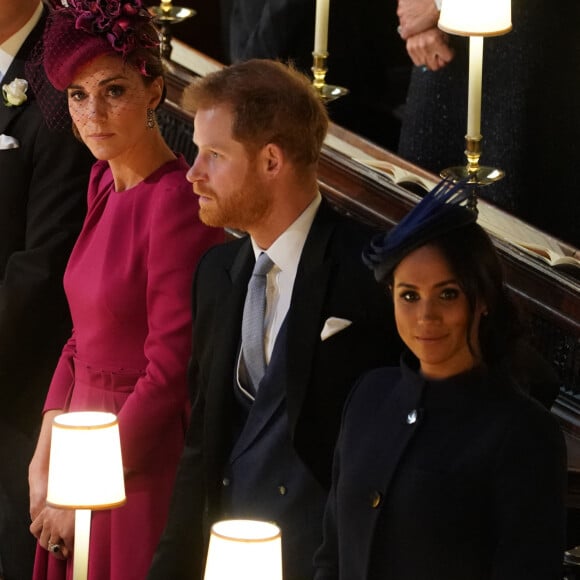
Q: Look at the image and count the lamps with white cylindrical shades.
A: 3